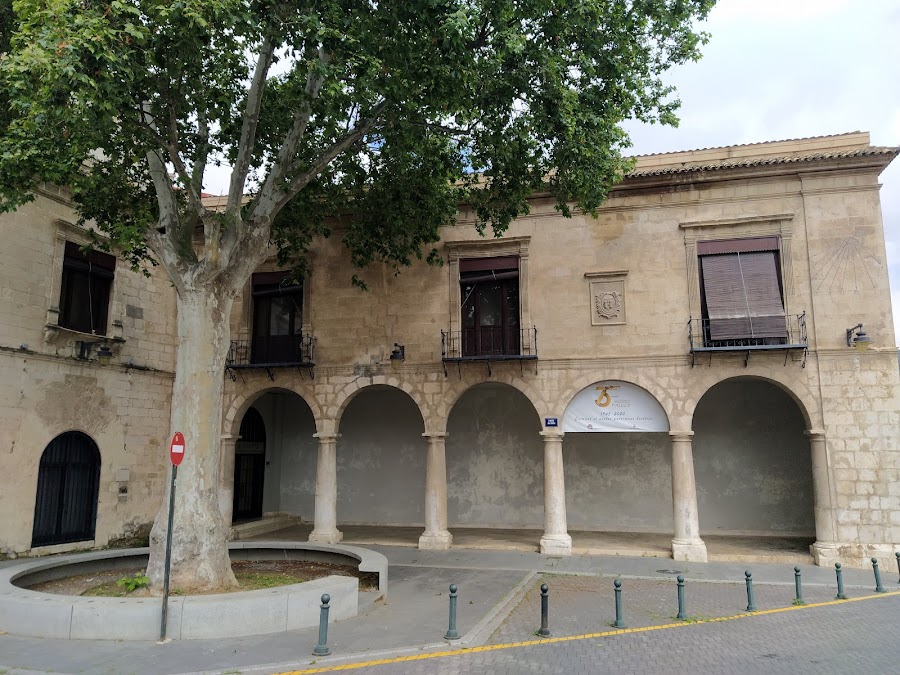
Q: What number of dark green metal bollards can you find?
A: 10